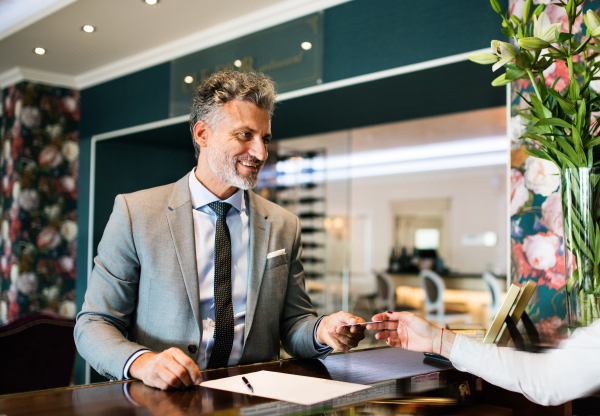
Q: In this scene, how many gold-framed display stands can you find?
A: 2